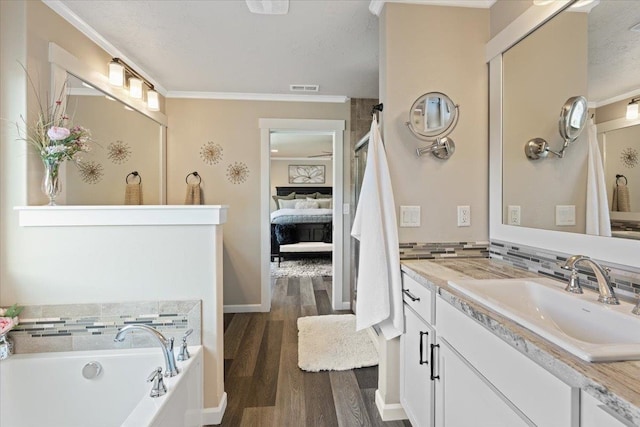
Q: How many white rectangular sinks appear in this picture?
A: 1